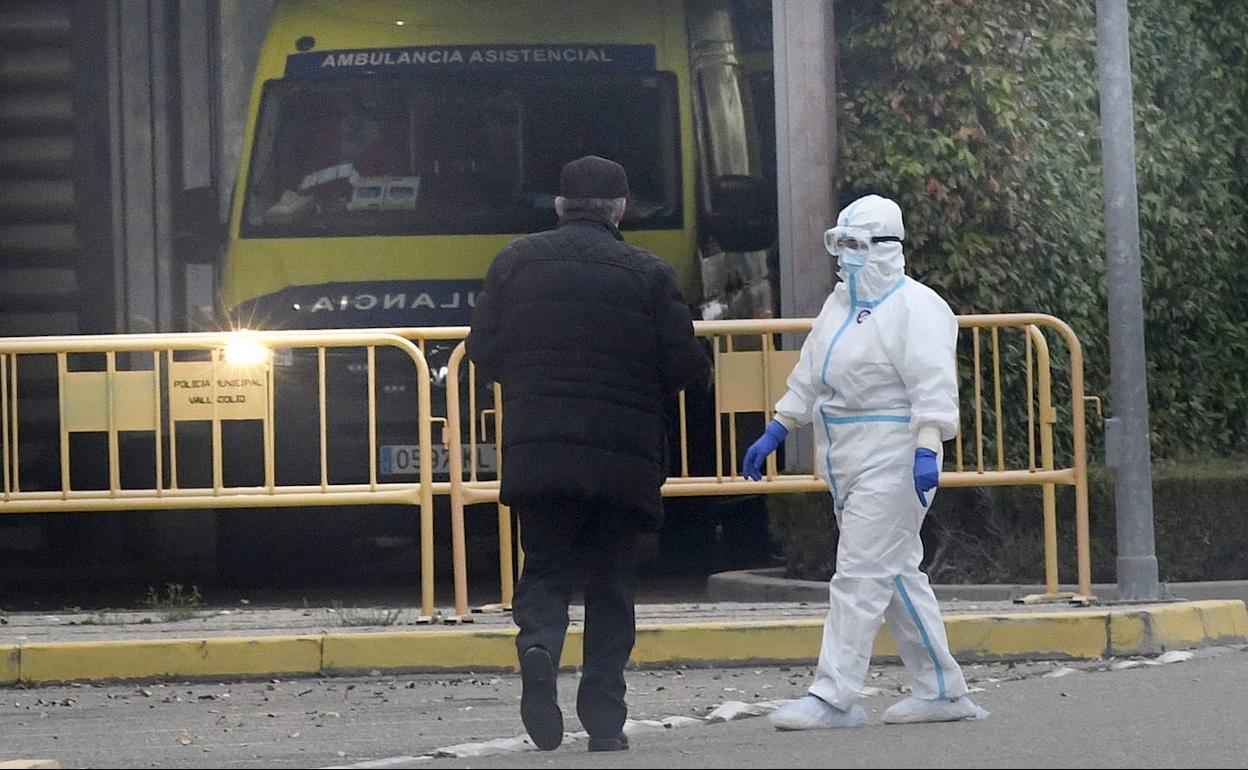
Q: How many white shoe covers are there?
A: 2